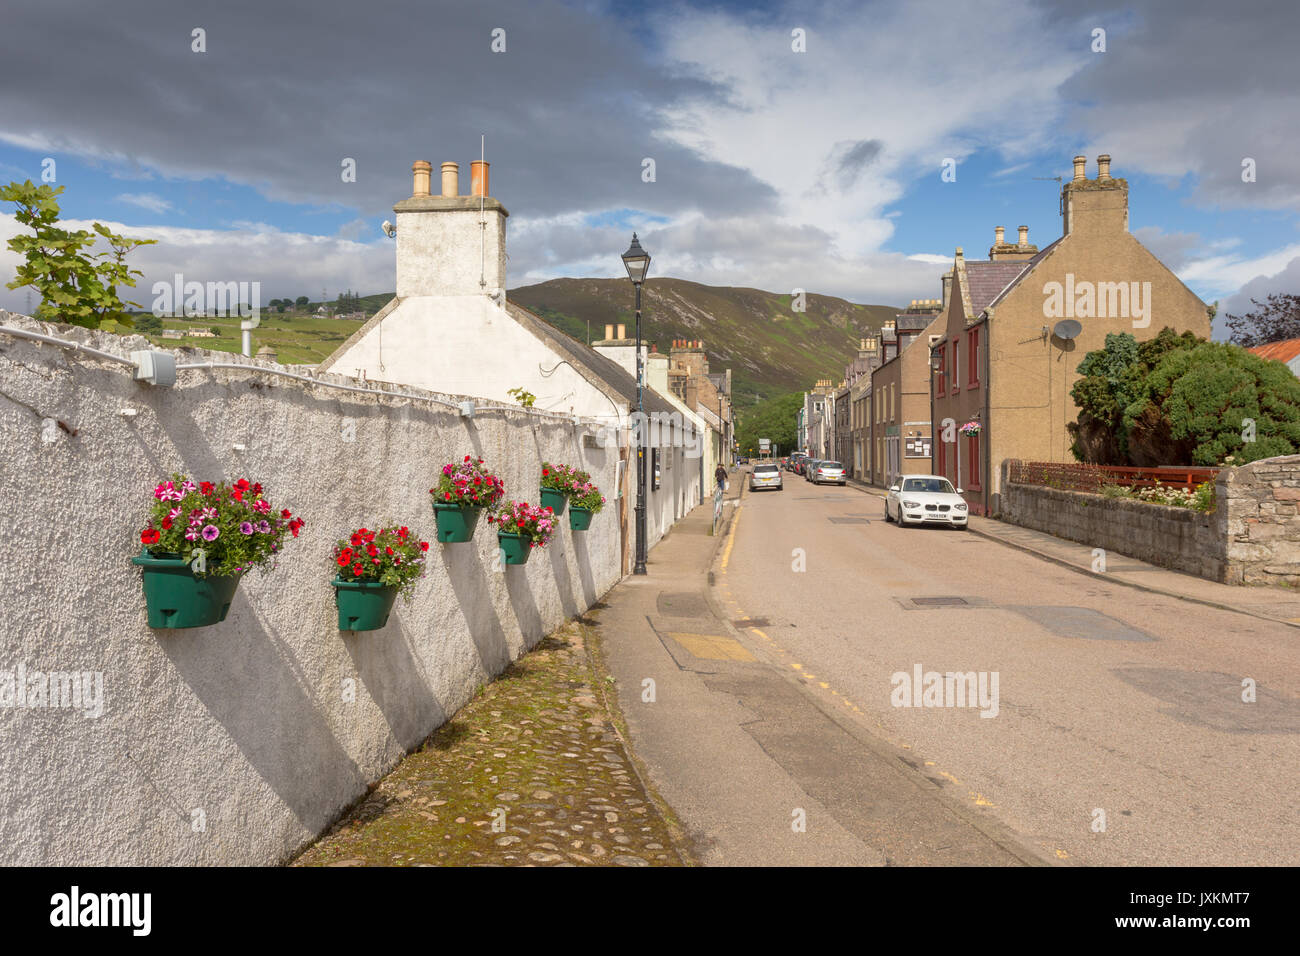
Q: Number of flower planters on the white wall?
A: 6